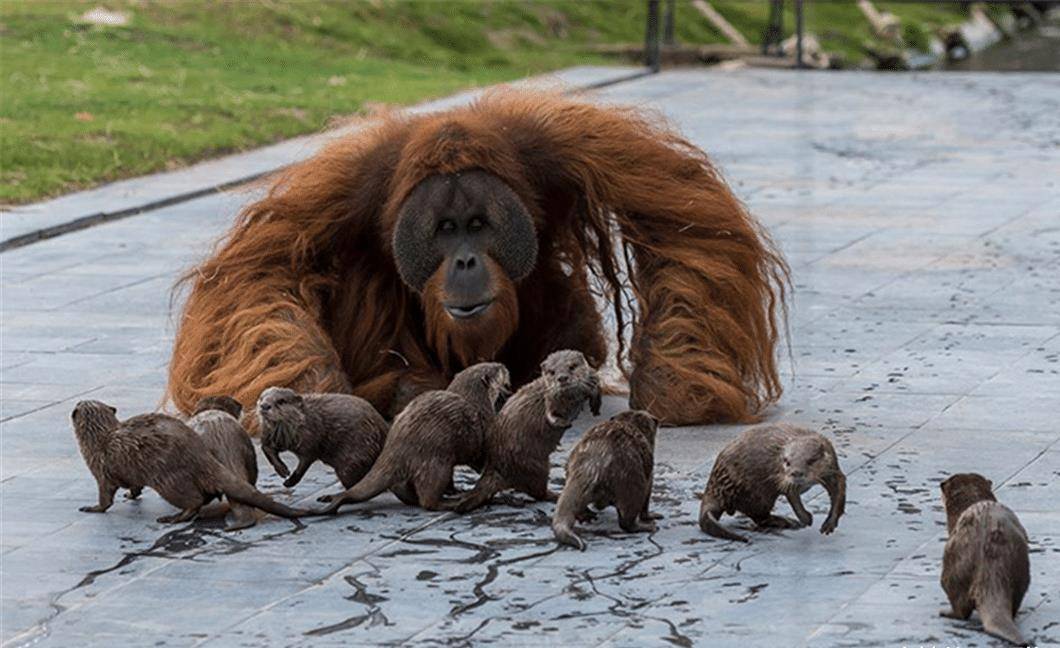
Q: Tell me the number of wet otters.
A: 8